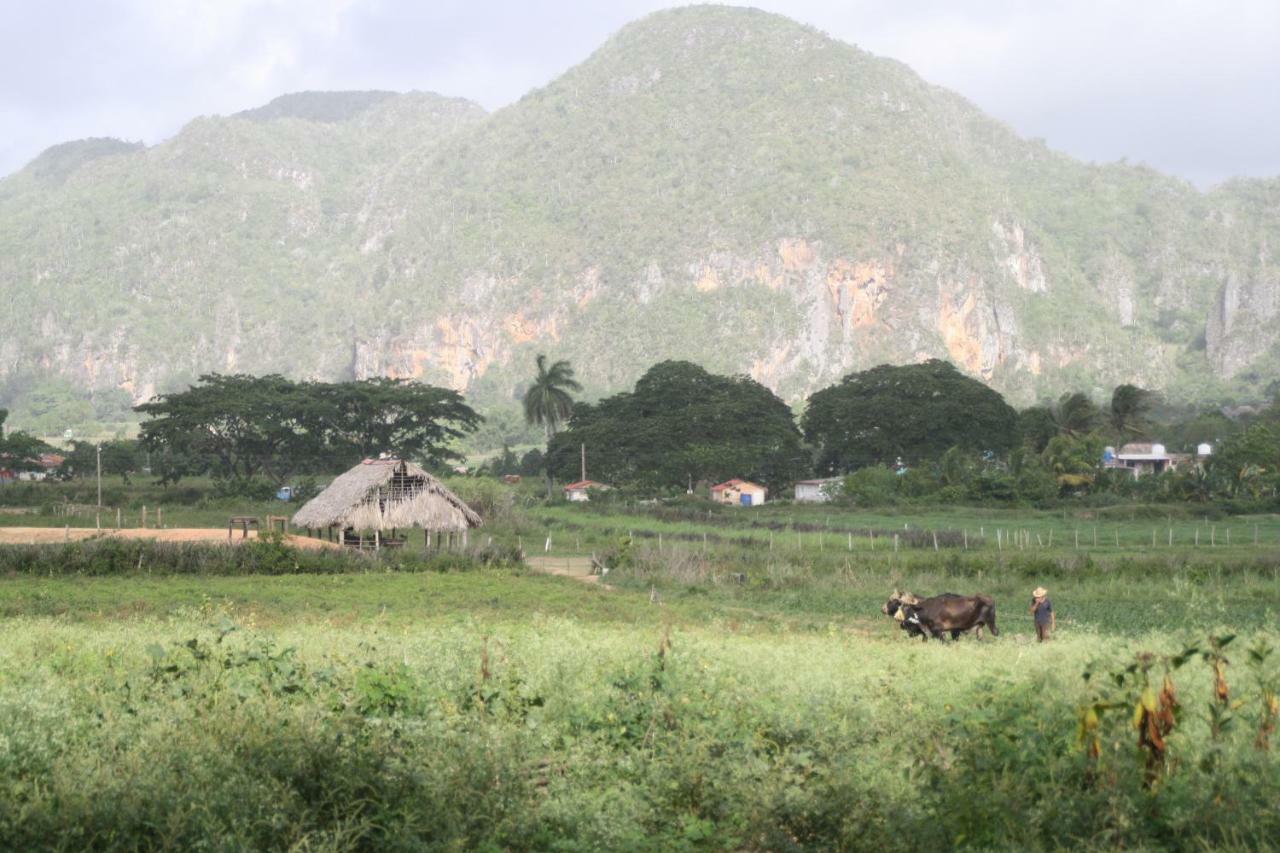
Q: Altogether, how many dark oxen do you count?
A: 2